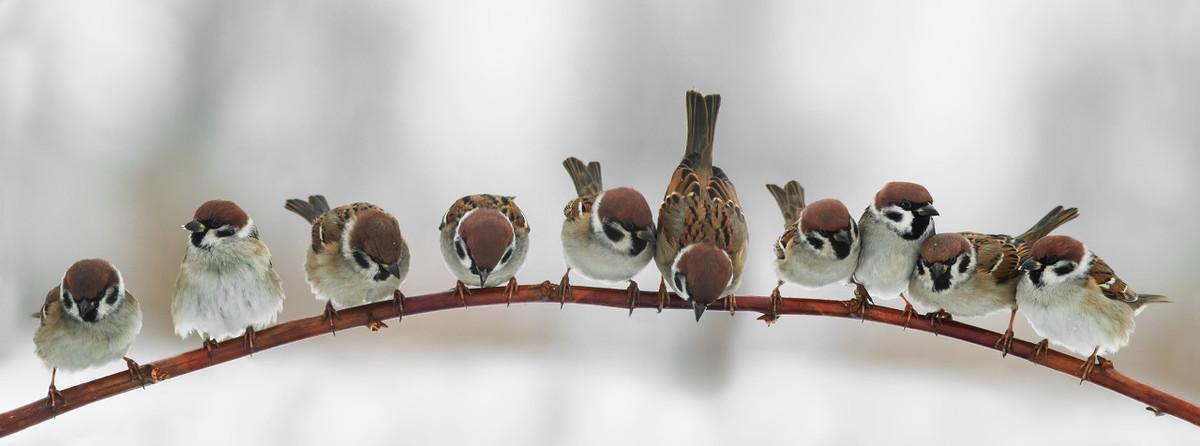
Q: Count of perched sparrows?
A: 10